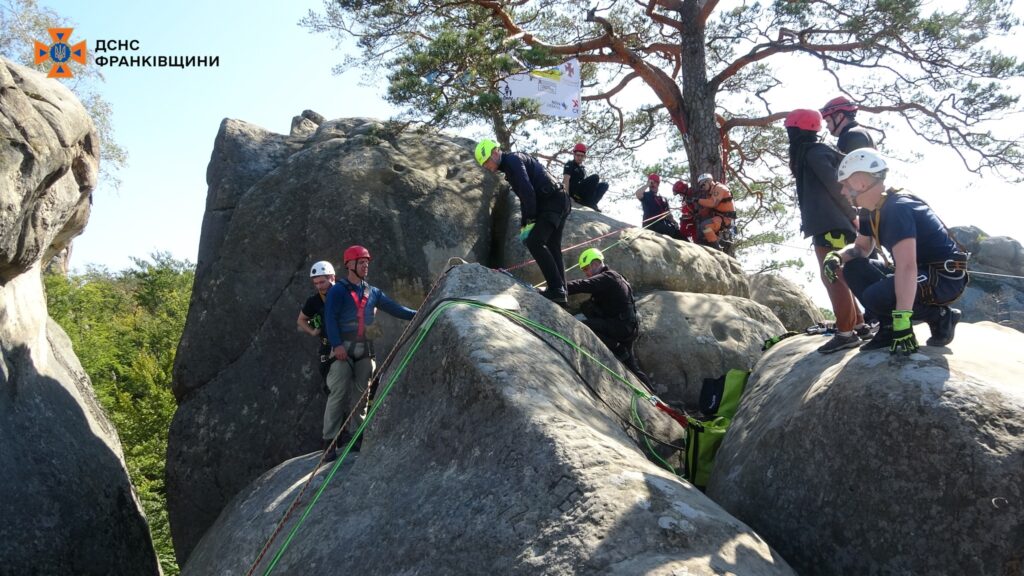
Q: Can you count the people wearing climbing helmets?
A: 11